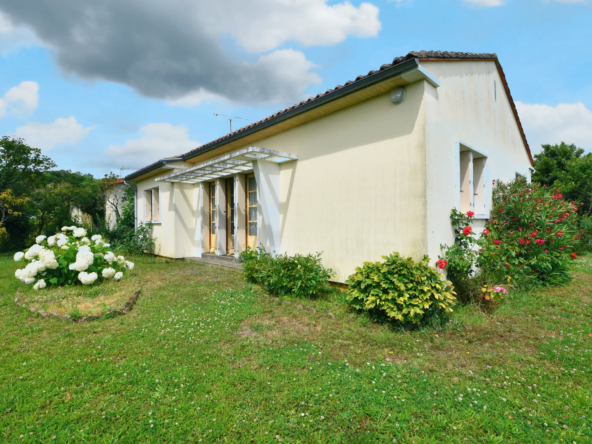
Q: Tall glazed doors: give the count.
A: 3